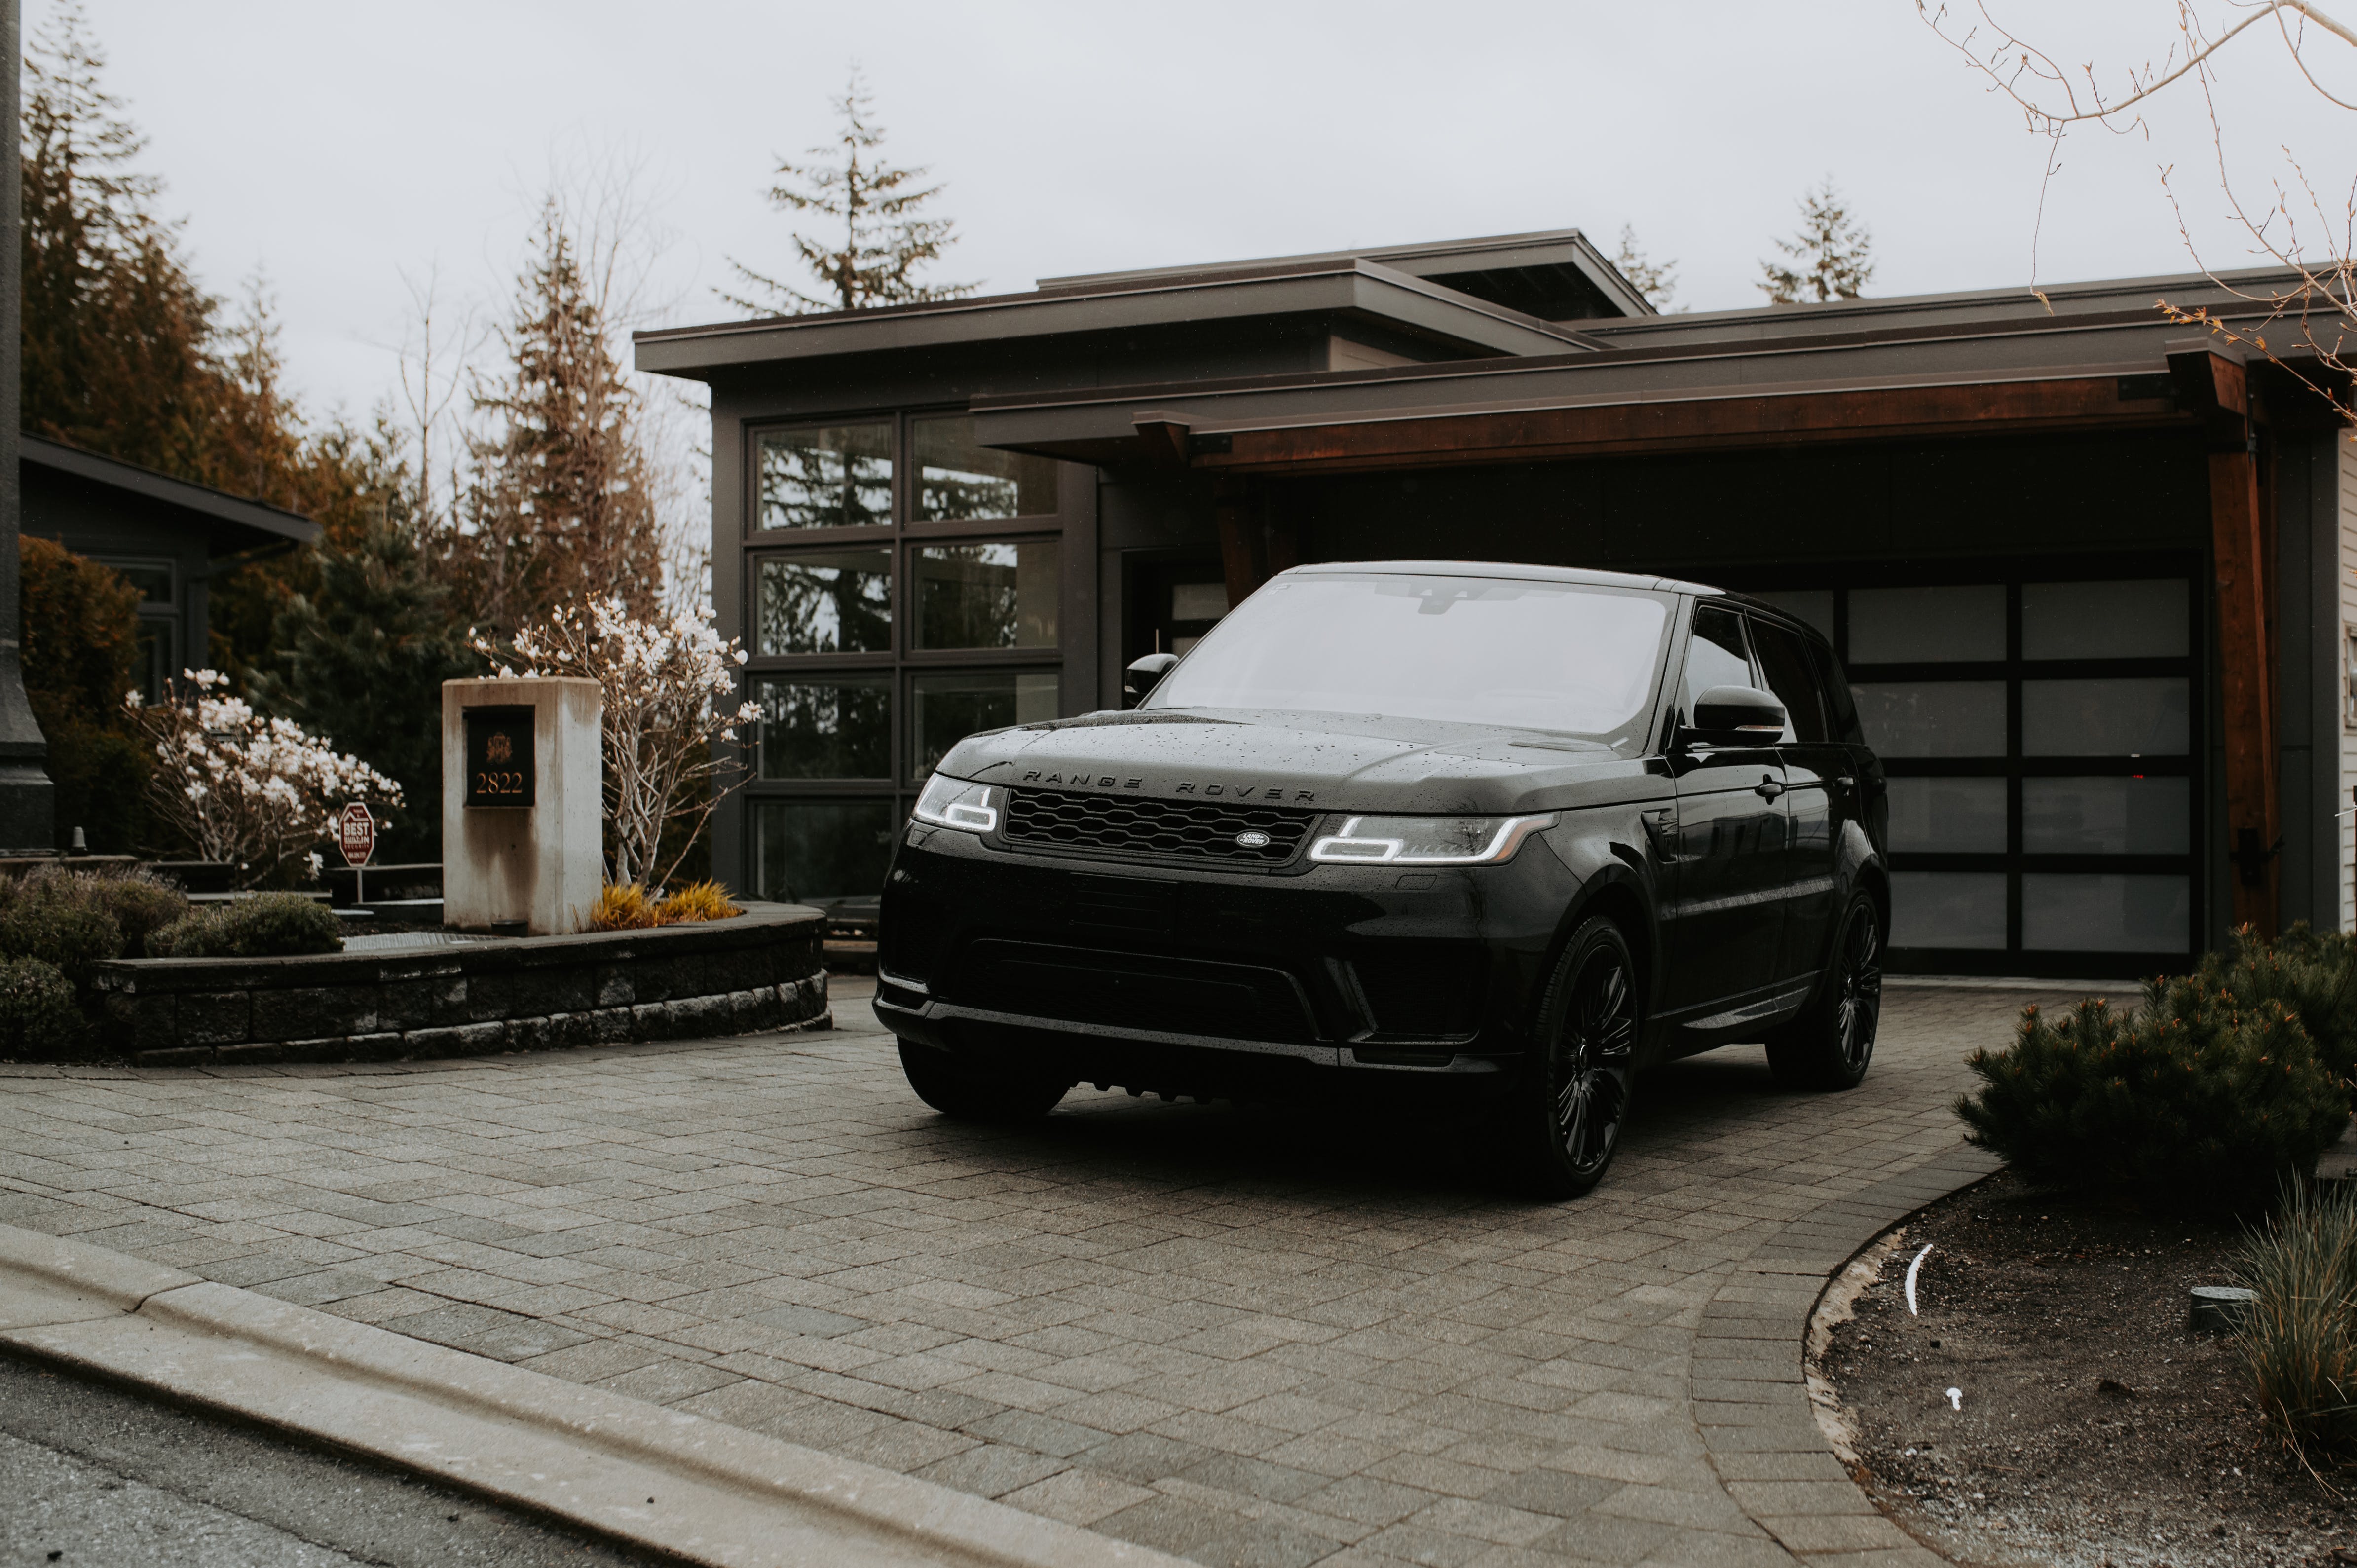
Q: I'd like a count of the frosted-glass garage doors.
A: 1